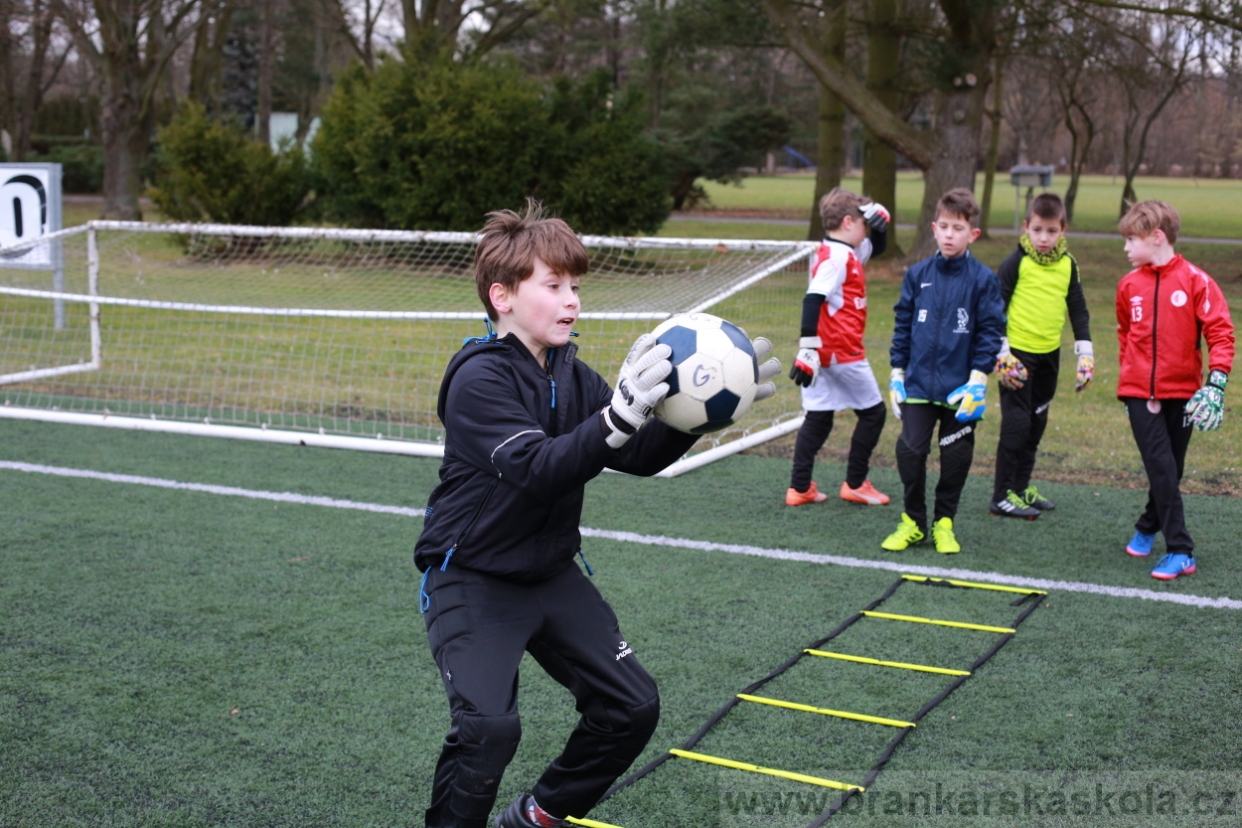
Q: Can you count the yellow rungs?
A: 6